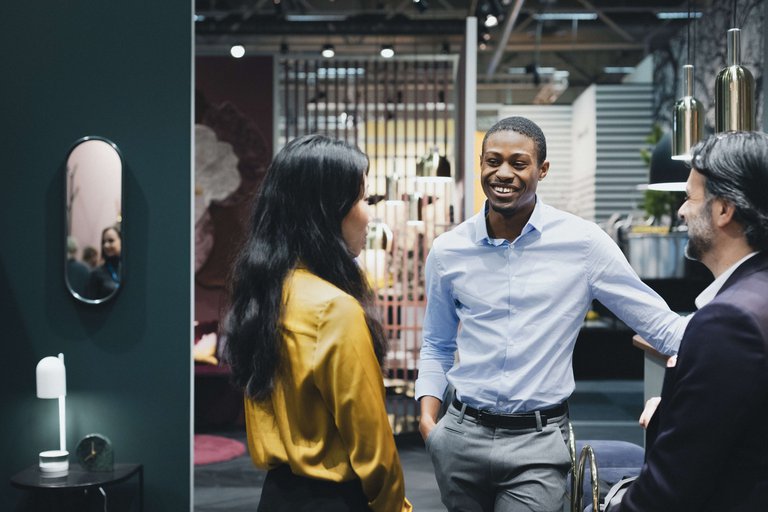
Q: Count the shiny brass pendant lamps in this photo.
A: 2